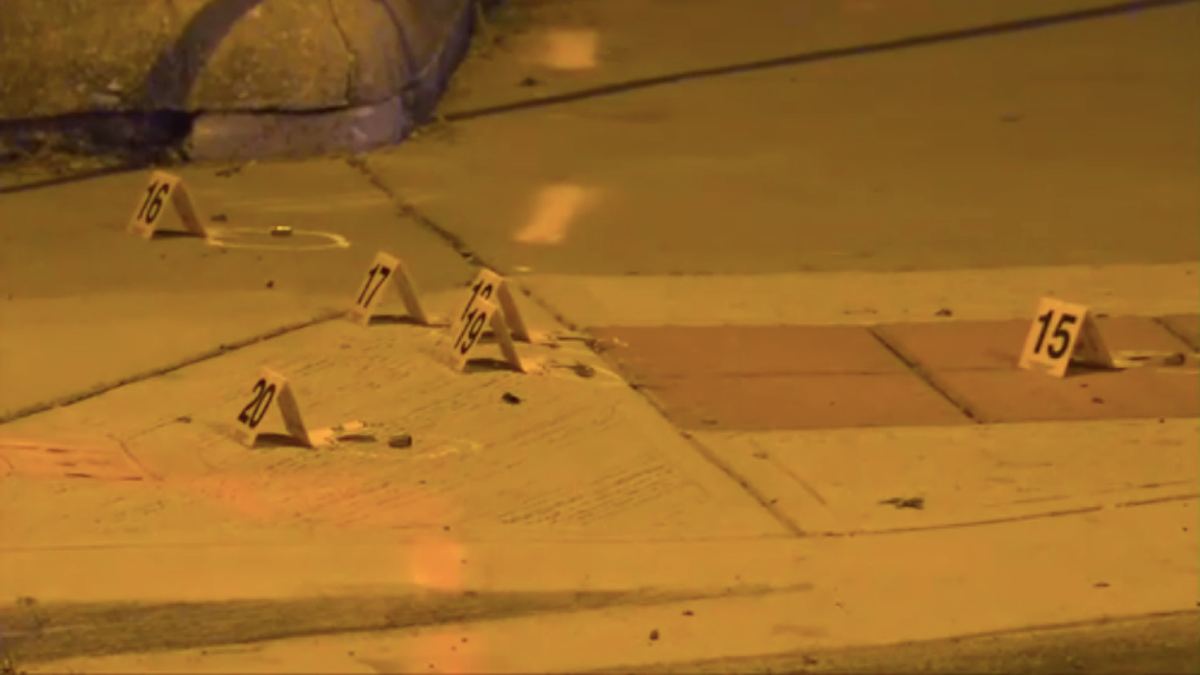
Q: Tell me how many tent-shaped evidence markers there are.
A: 6